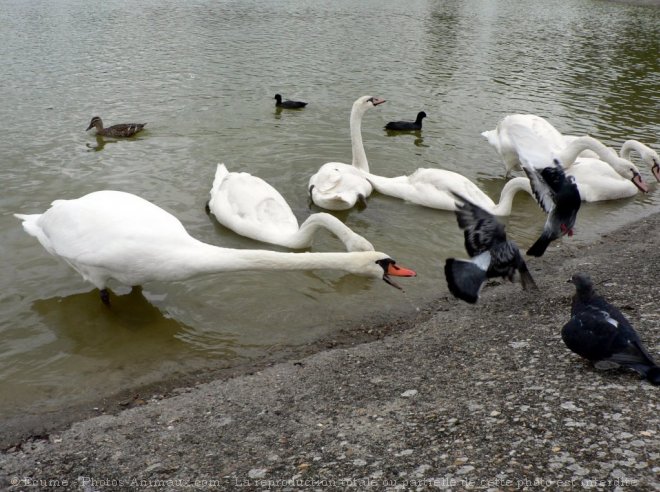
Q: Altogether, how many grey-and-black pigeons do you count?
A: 3